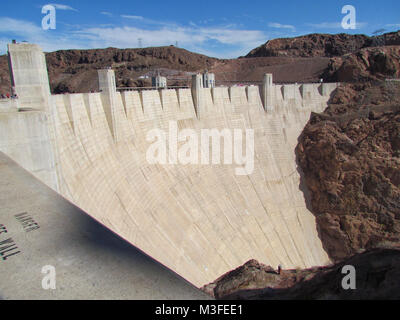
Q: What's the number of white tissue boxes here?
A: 0